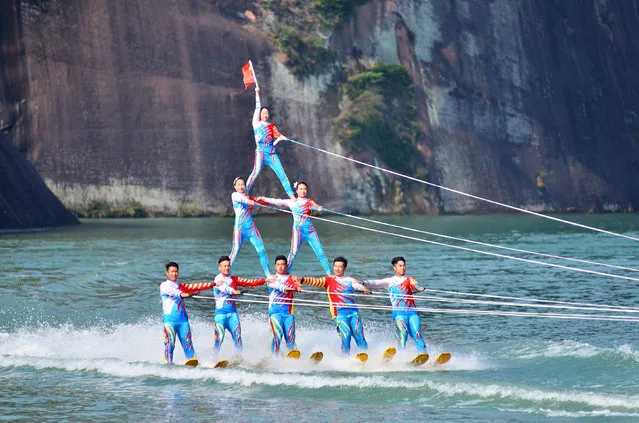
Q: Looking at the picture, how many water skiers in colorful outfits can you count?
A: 8